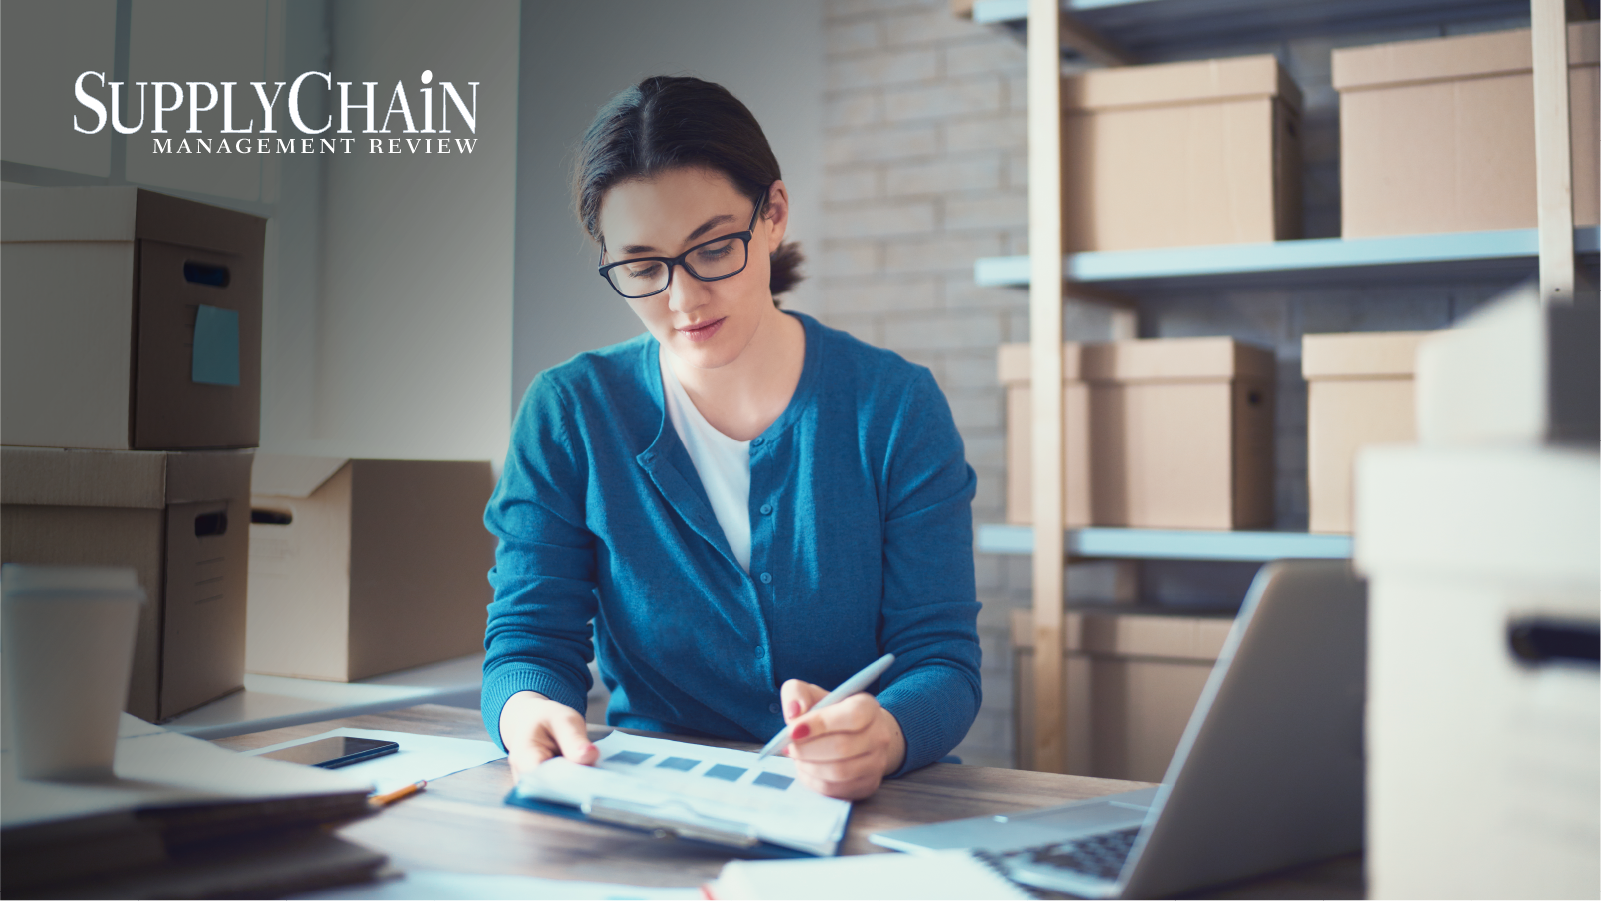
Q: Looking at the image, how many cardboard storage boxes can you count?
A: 10